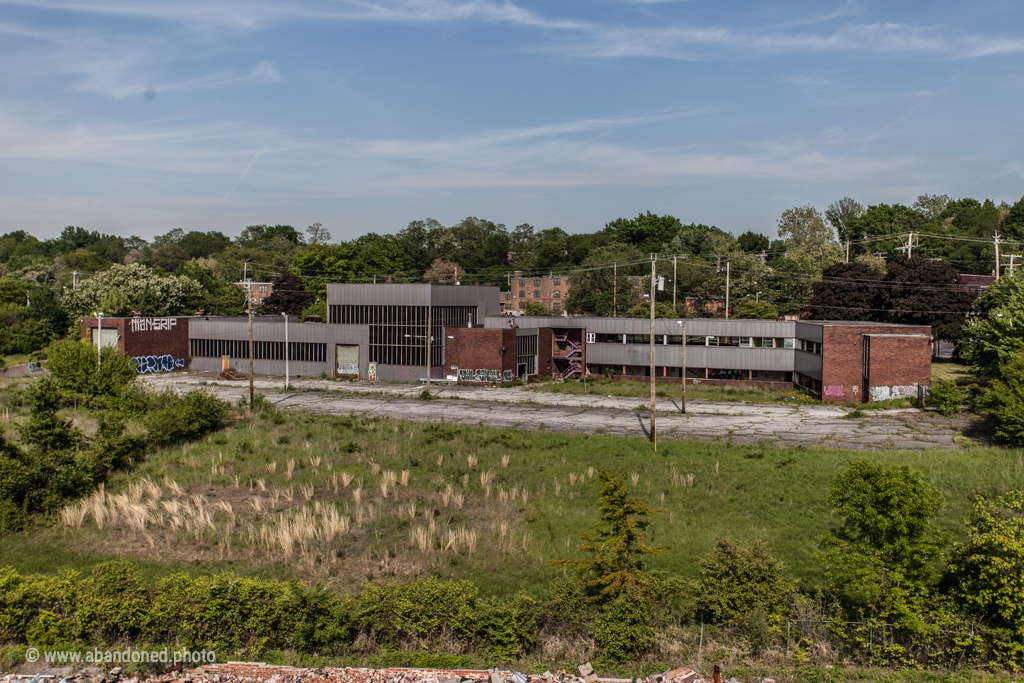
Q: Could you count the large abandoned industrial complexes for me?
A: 1